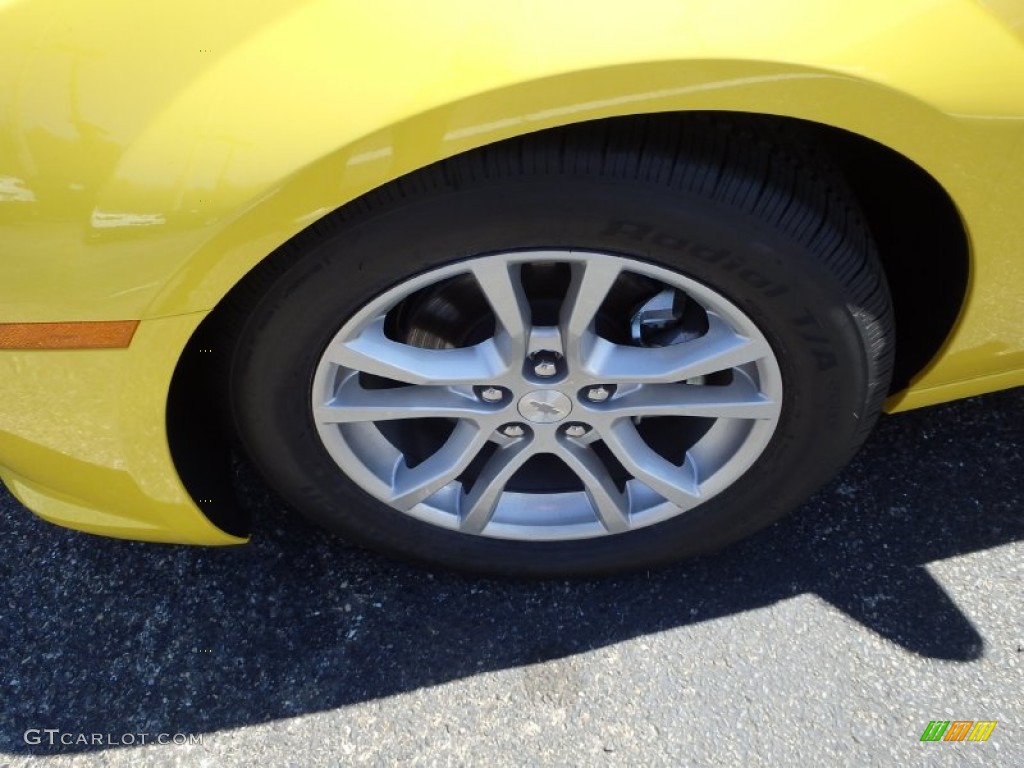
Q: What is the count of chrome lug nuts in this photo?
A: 5